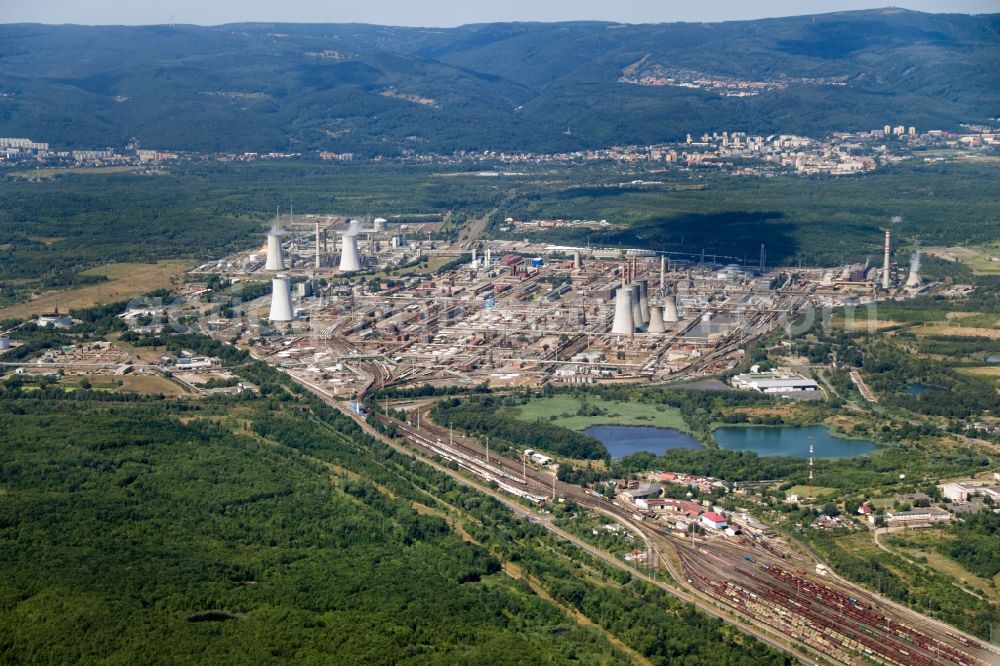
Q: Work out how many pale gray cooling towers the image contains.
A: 9